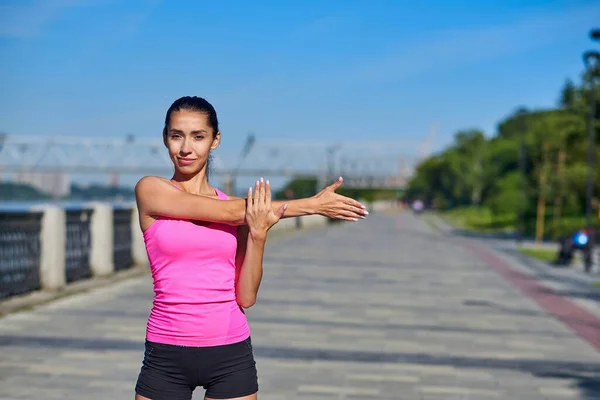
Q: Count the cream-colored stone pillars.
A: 3